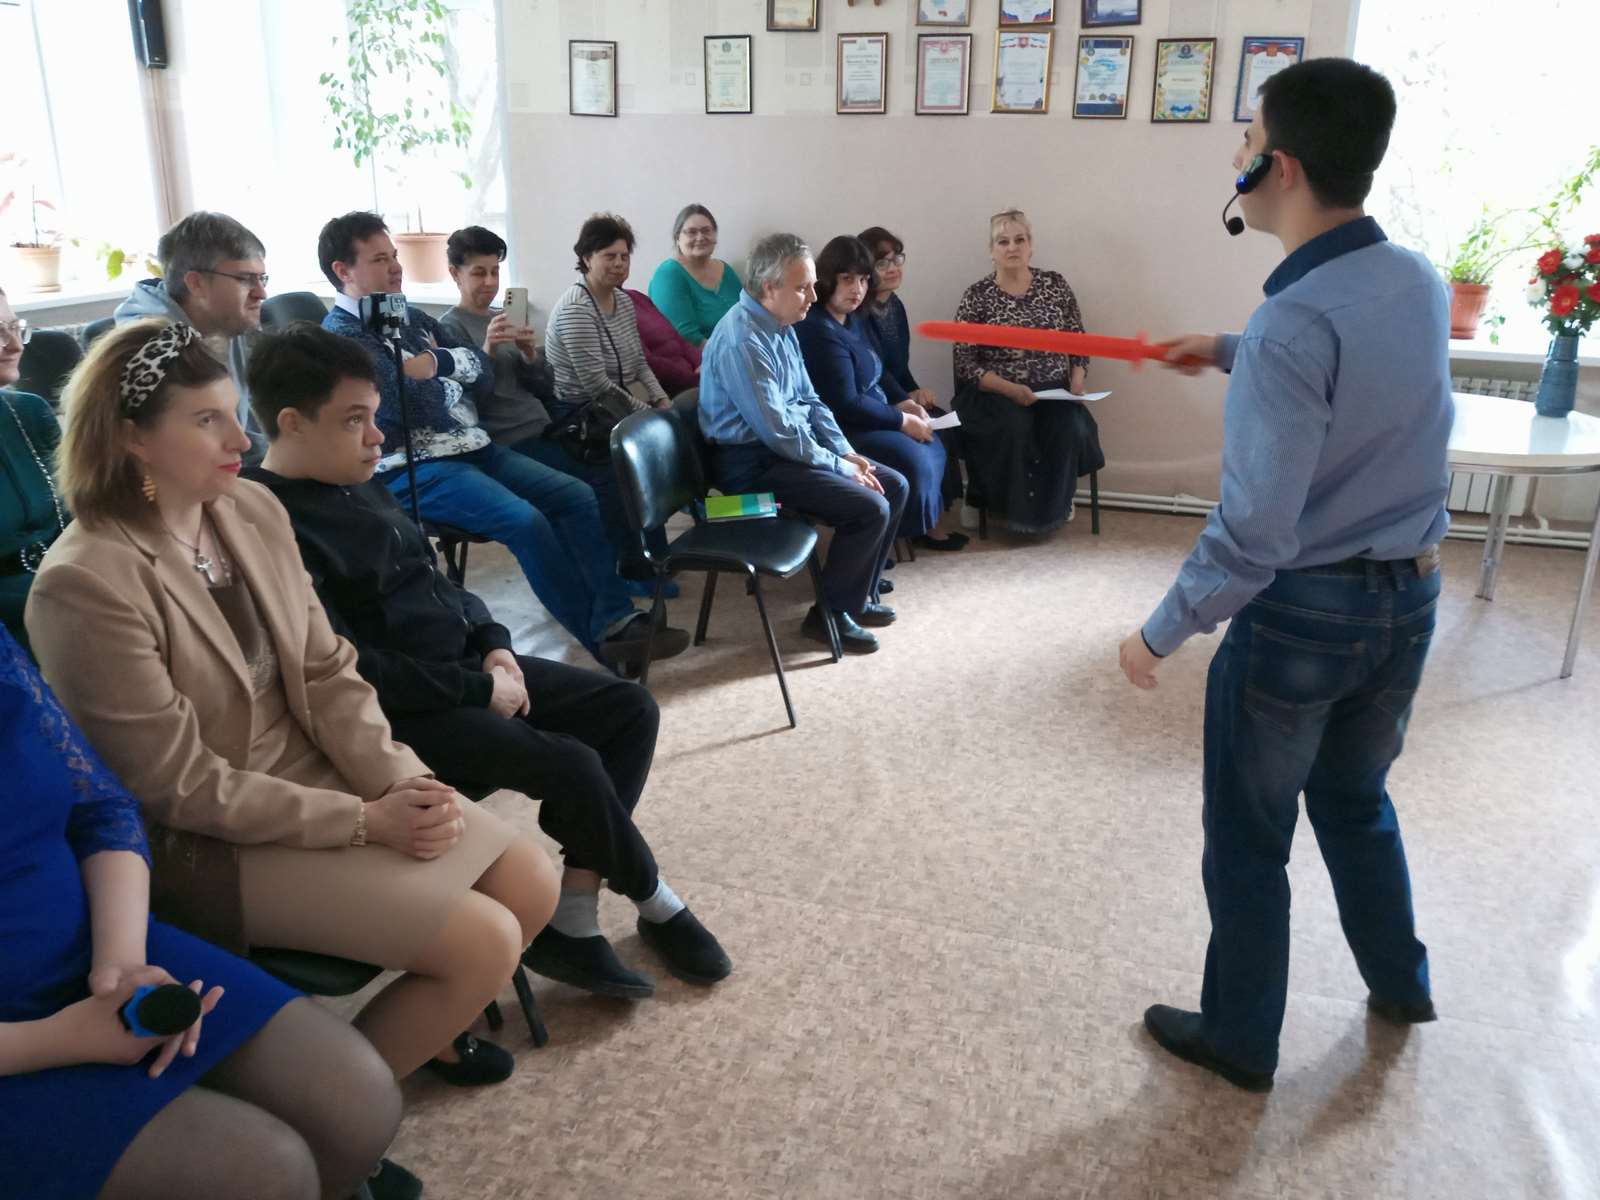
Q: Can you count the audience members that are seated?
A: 14